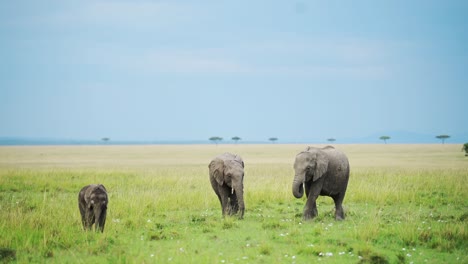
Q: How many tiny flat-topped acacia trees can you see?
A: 7